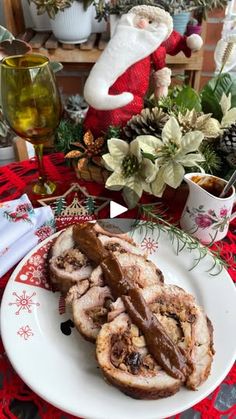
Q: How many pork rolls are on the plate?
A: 3